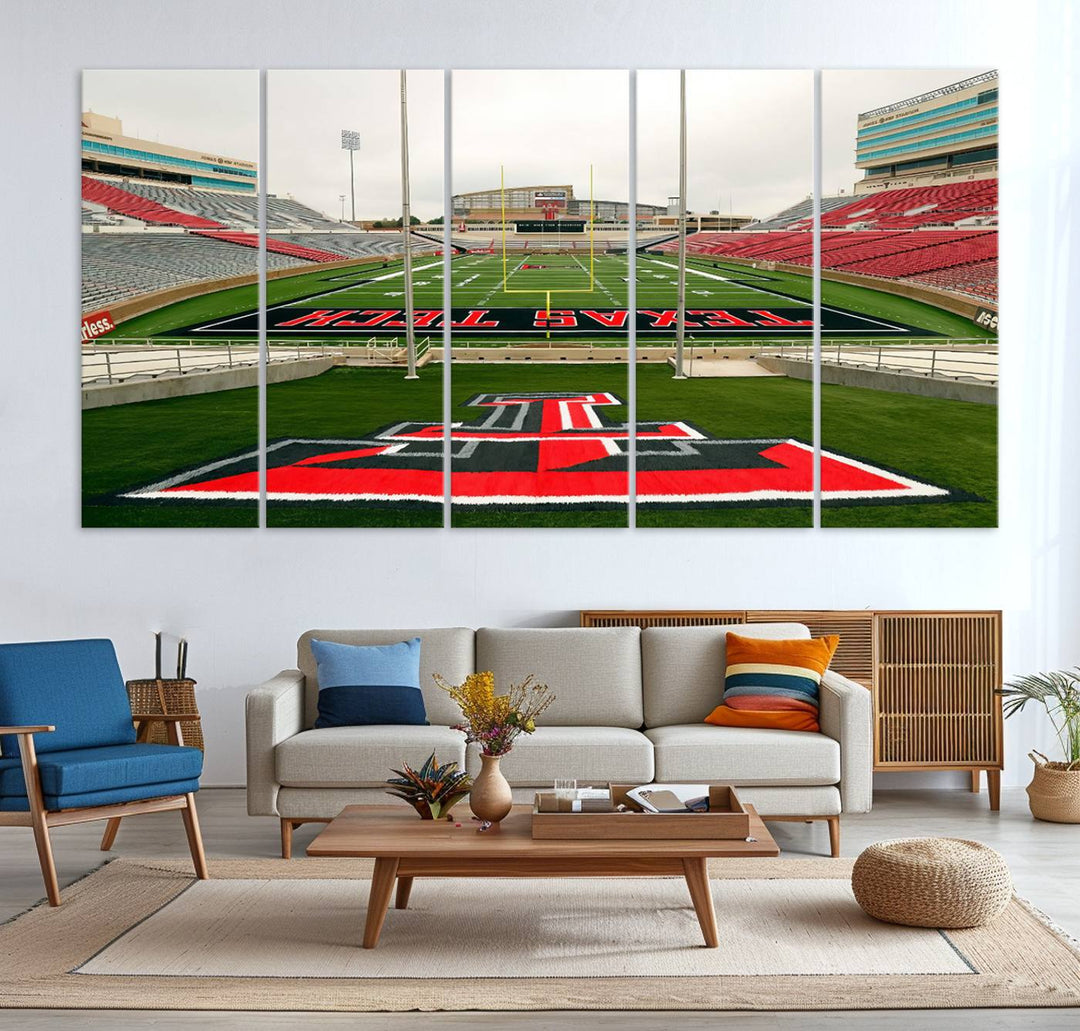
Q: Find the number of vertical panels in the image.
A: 5